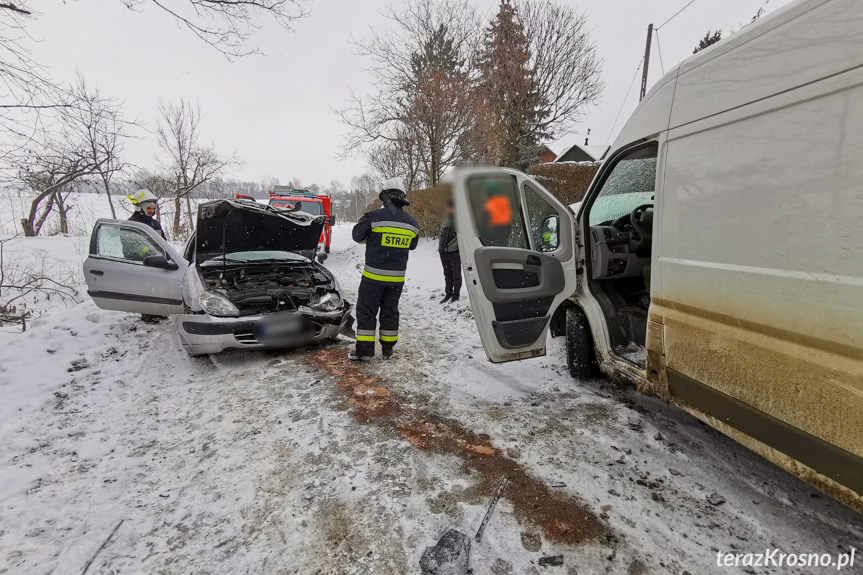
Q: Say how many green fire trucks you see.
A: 0